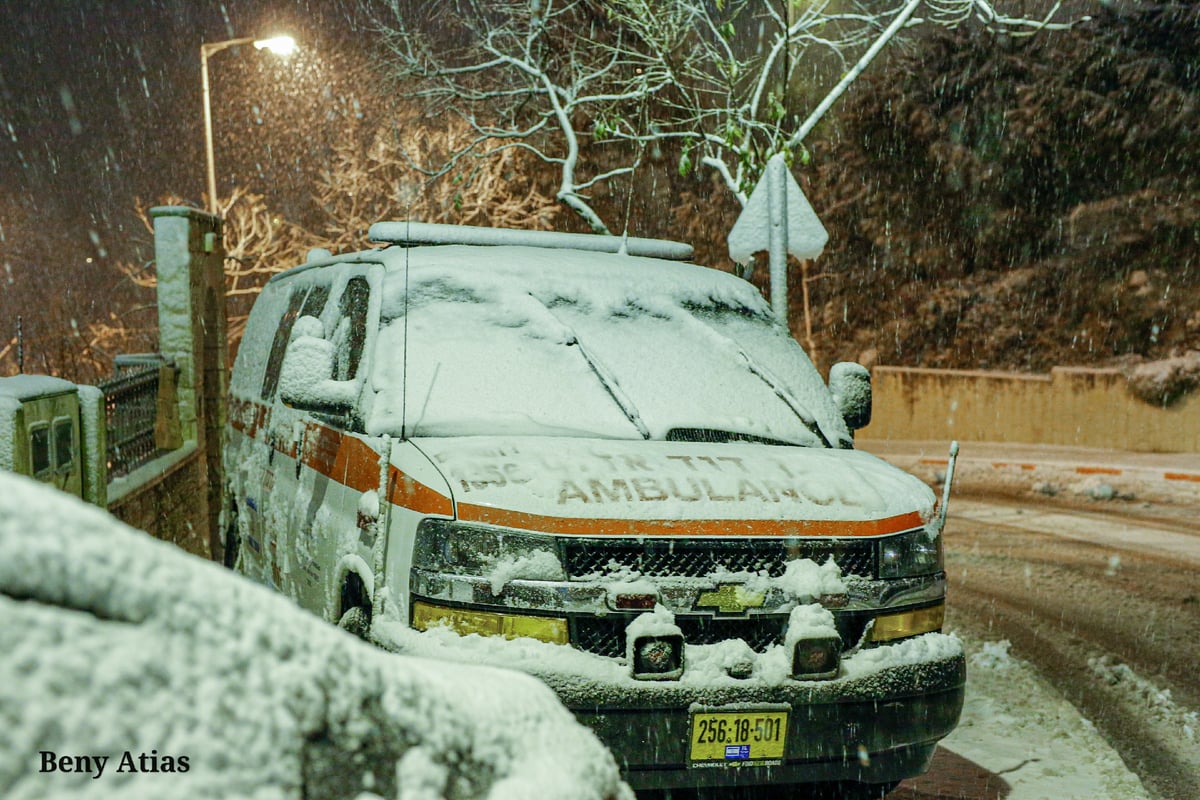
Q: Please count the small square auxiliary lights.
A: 2